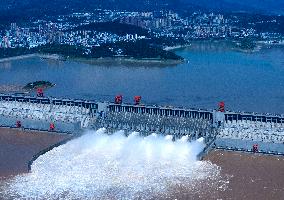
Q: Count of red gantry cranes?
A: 7